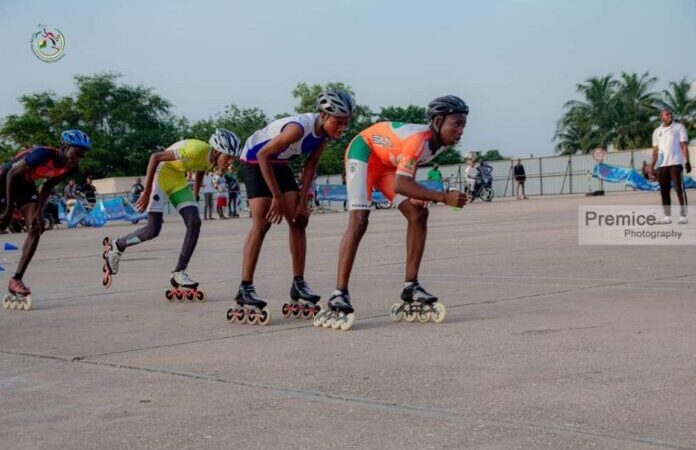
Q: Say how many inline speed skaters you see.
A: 4